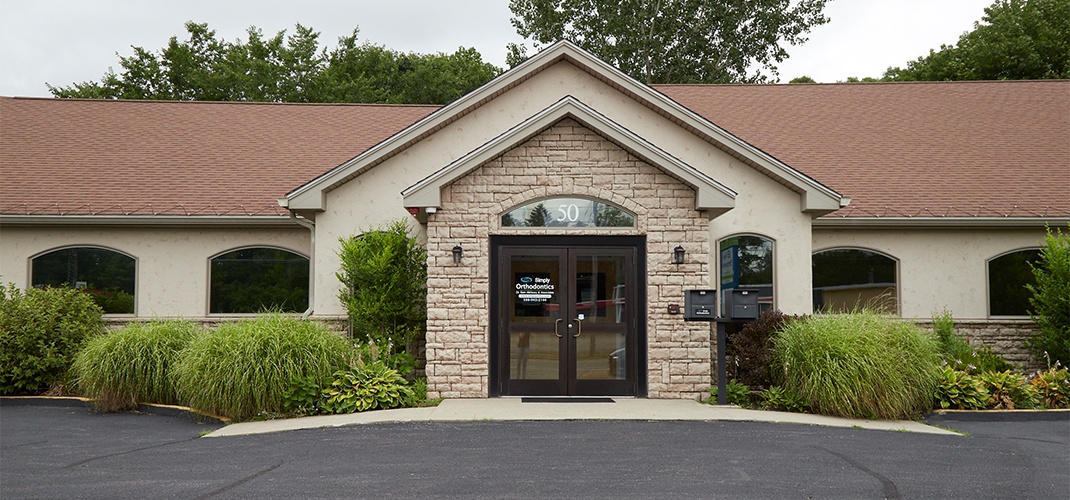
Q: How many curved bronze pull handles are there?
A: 2